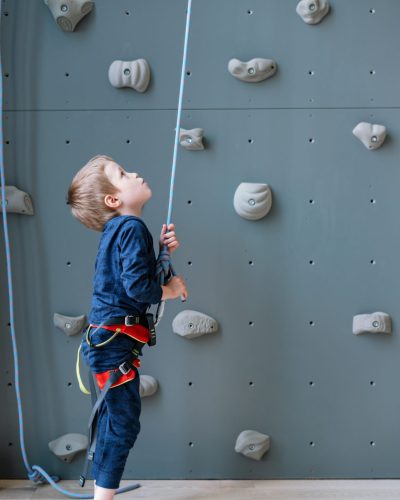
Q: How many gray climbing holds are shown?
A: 14